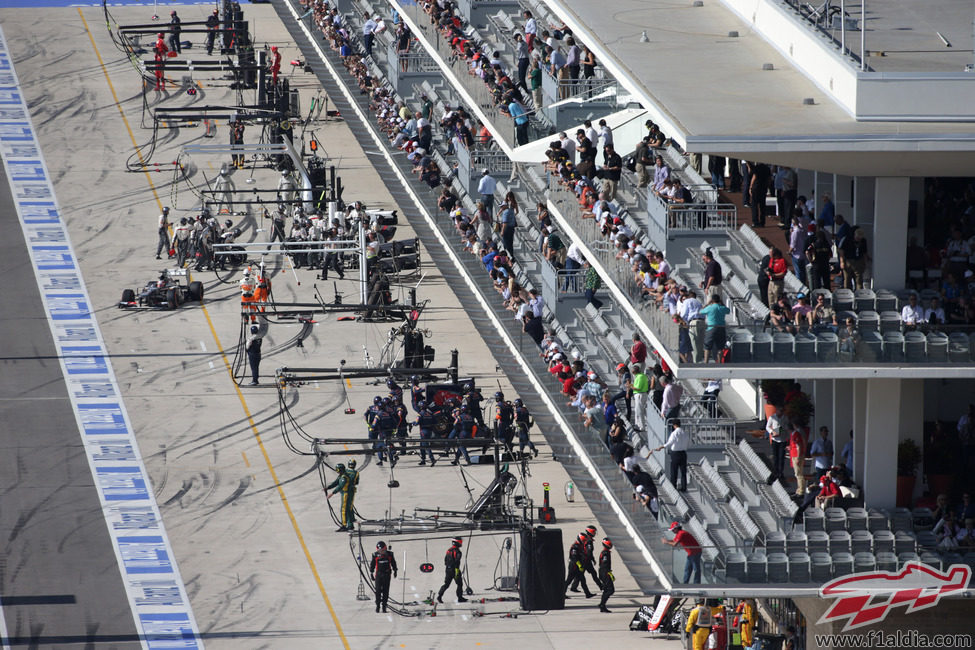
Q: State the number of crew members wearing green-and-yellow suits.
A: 2